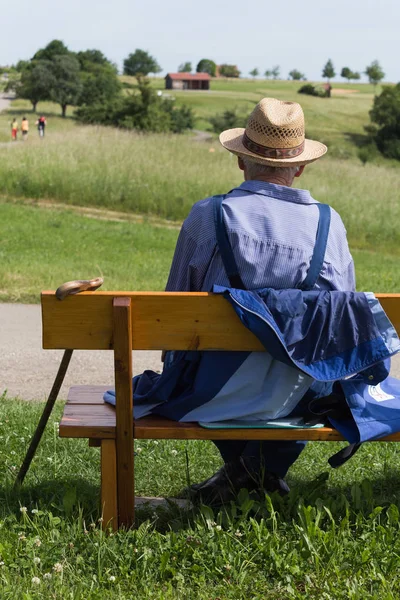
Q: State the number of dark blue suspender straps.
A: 2